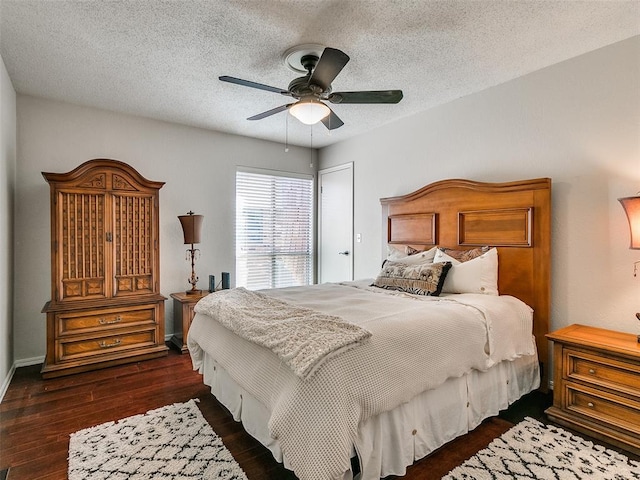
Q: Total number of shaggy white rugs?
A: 2